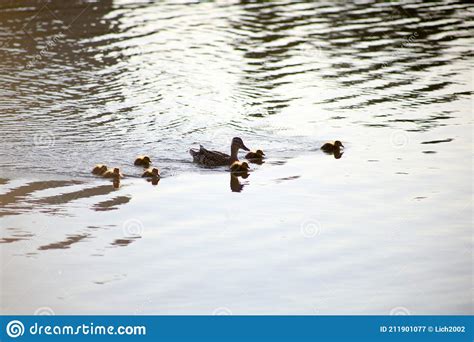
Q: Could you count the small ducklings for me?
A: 7